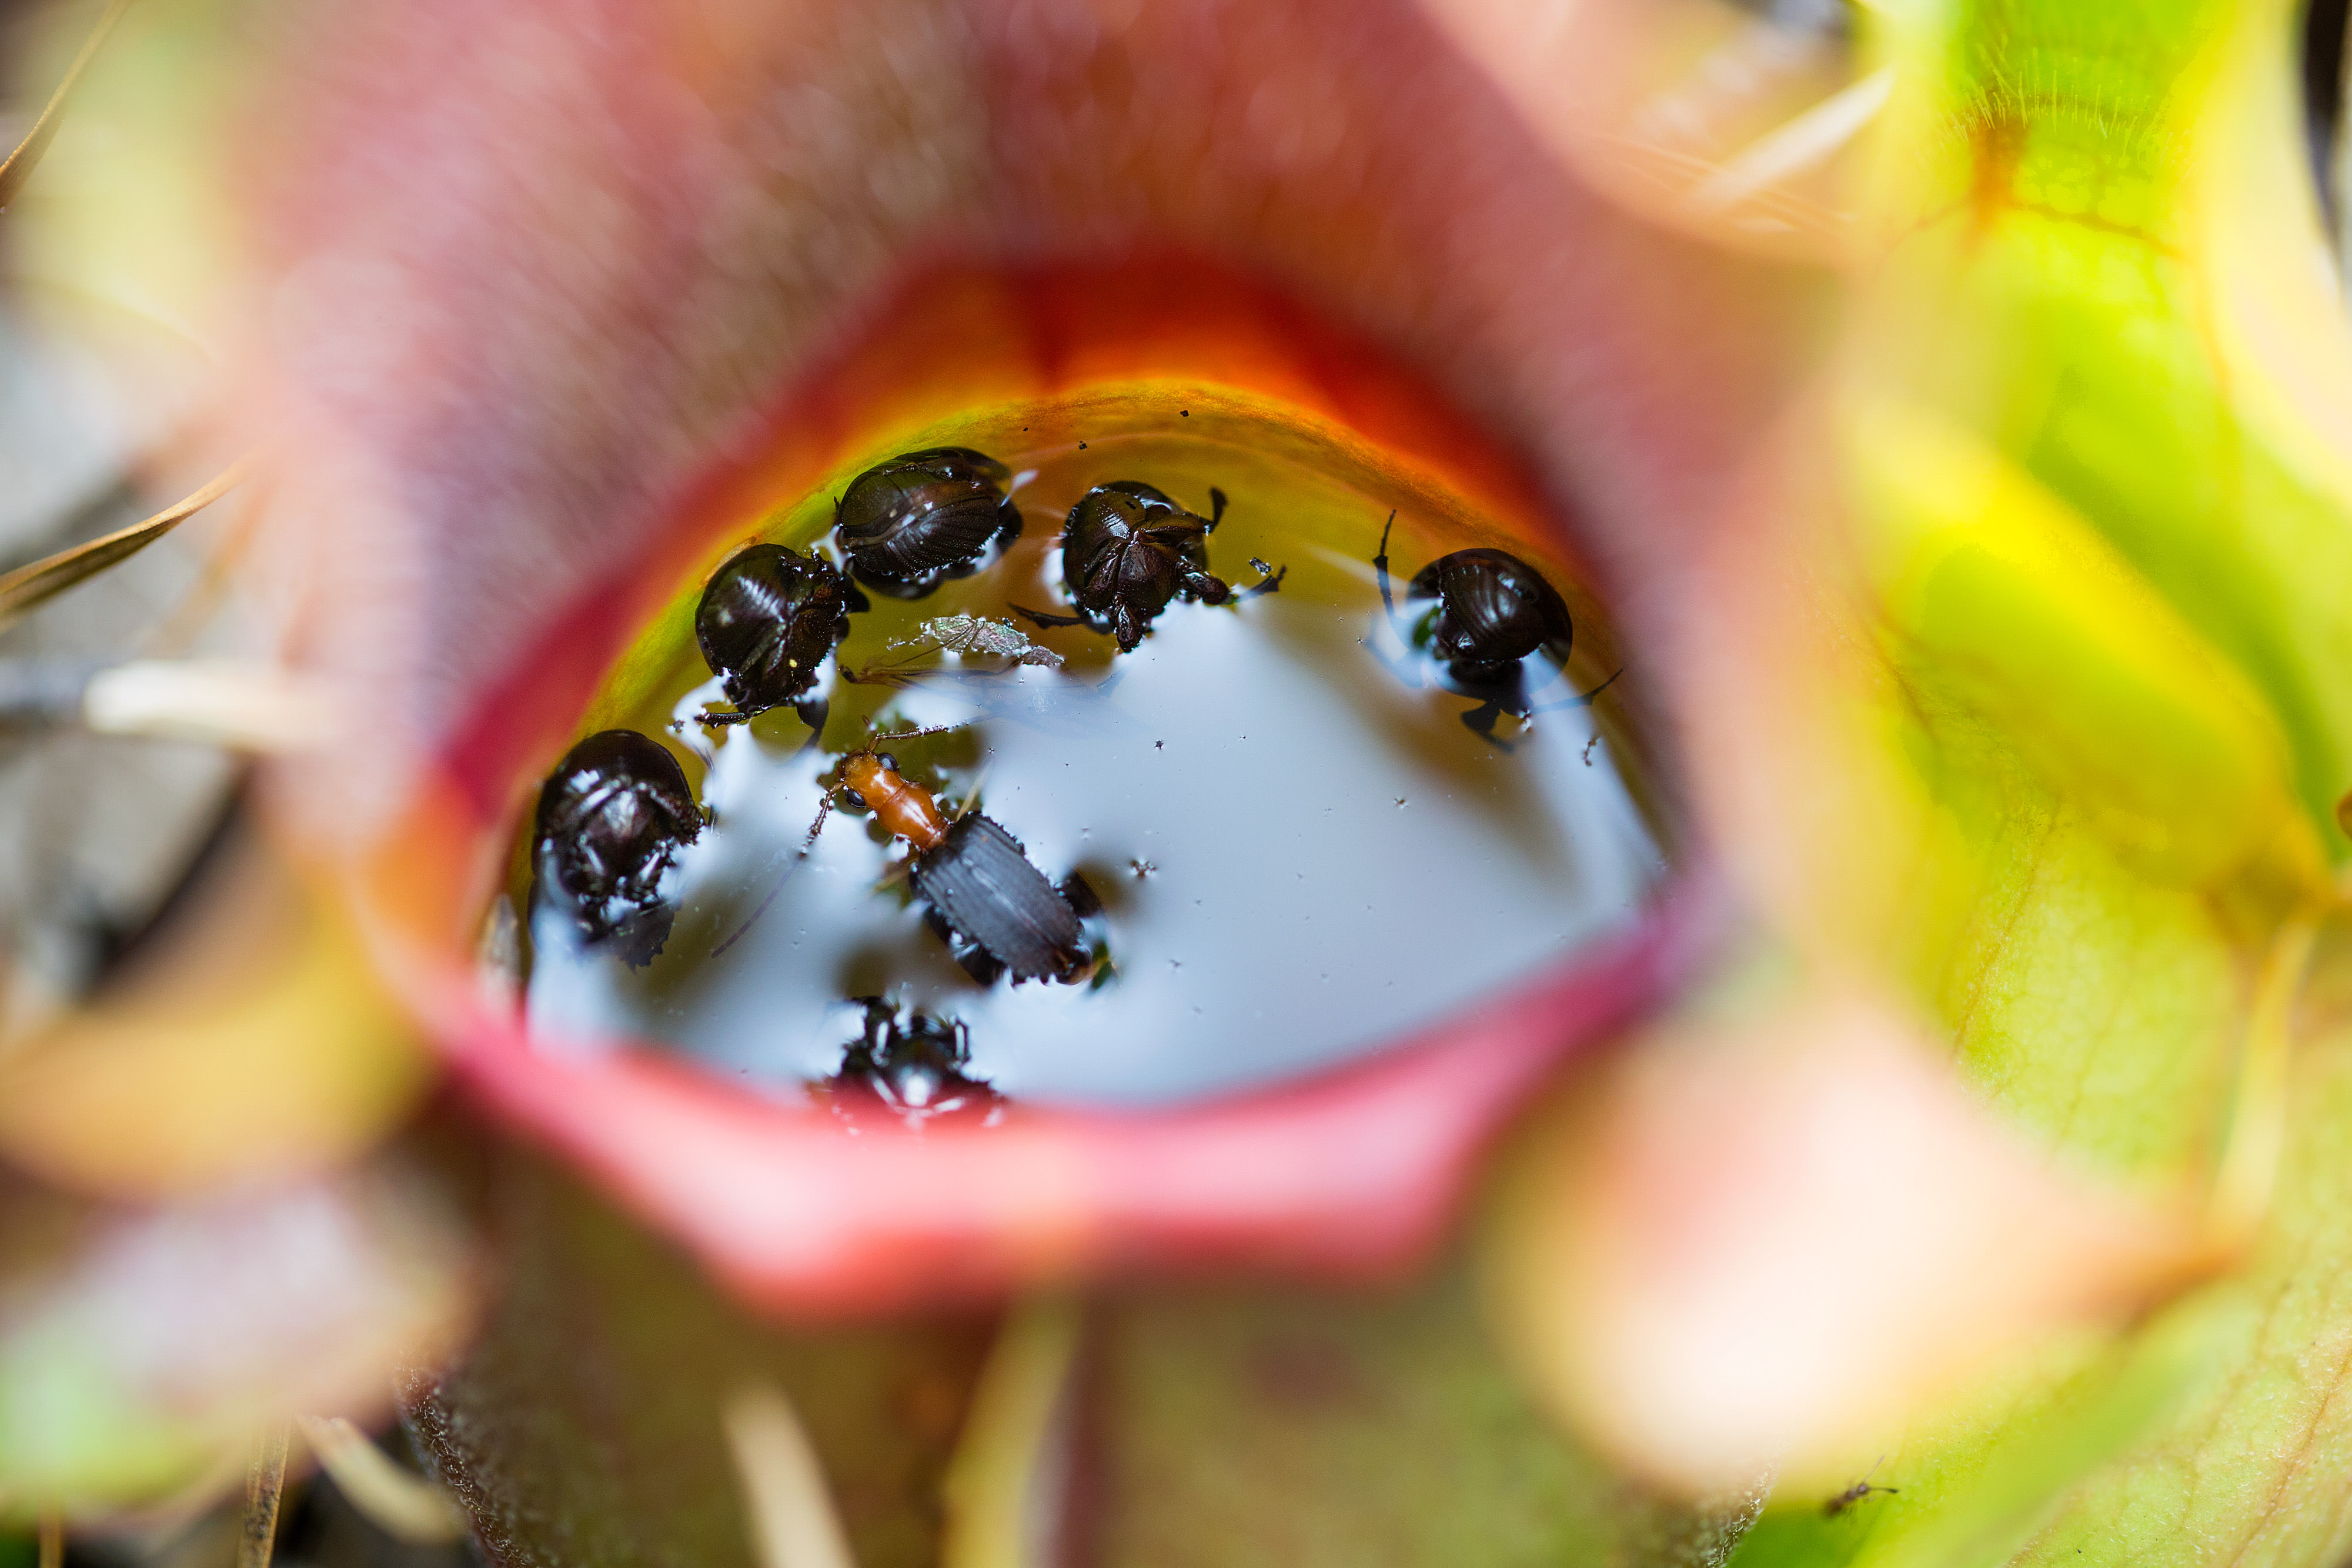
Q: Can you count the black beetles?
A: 6